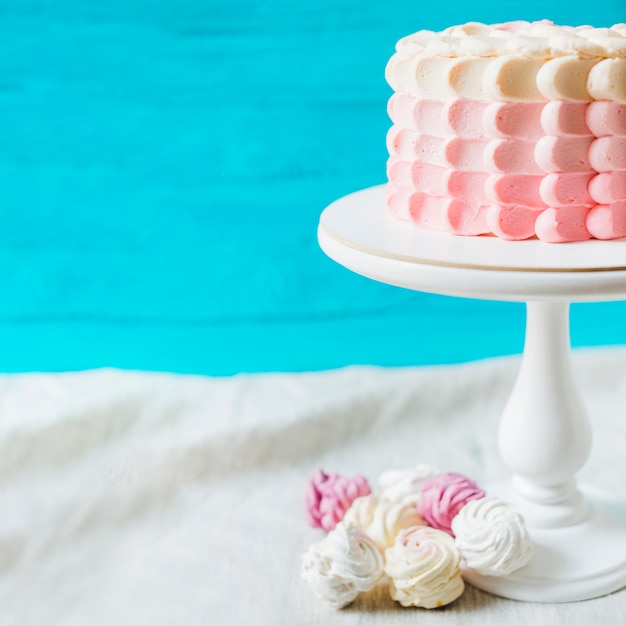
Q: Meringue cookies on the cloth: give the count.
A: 7